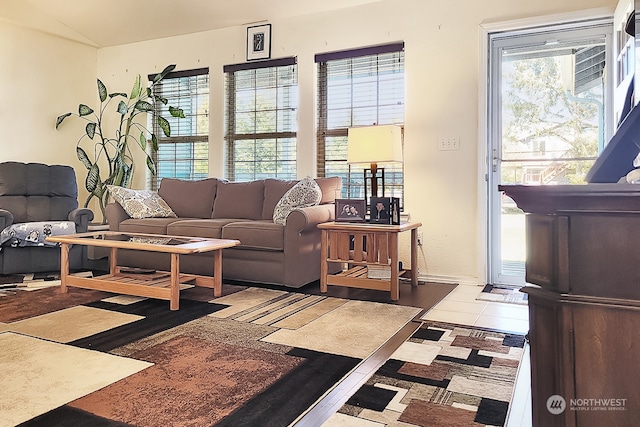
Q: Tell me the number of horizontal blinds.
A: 3